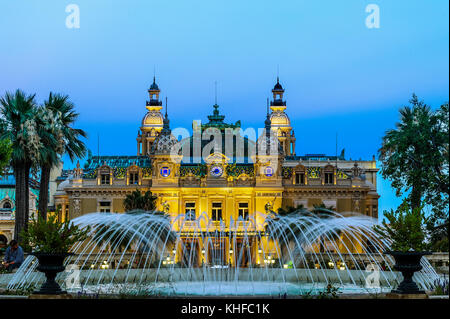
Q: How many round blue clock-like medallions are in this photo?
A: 3